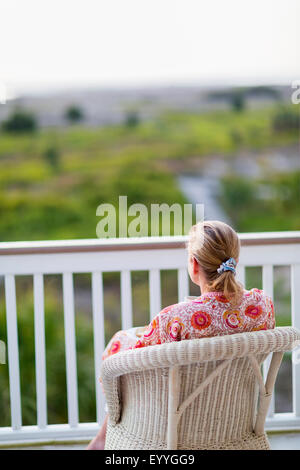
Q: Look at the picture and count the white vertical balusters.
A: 10